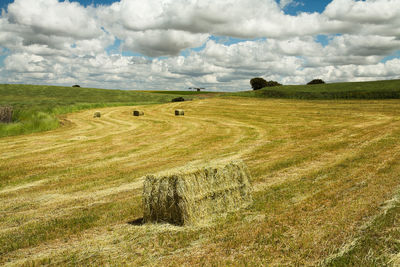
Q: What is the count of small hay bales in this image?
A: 3